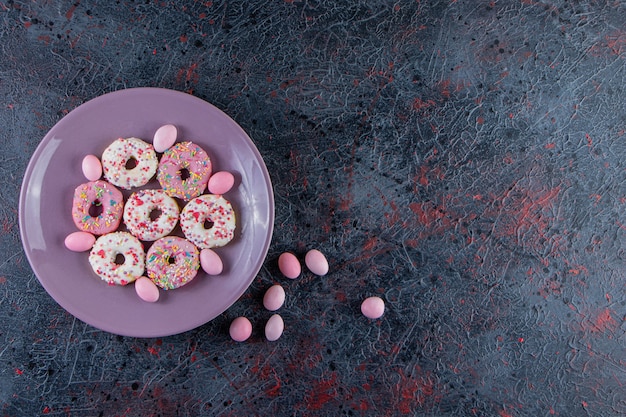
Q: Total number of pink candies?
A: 12